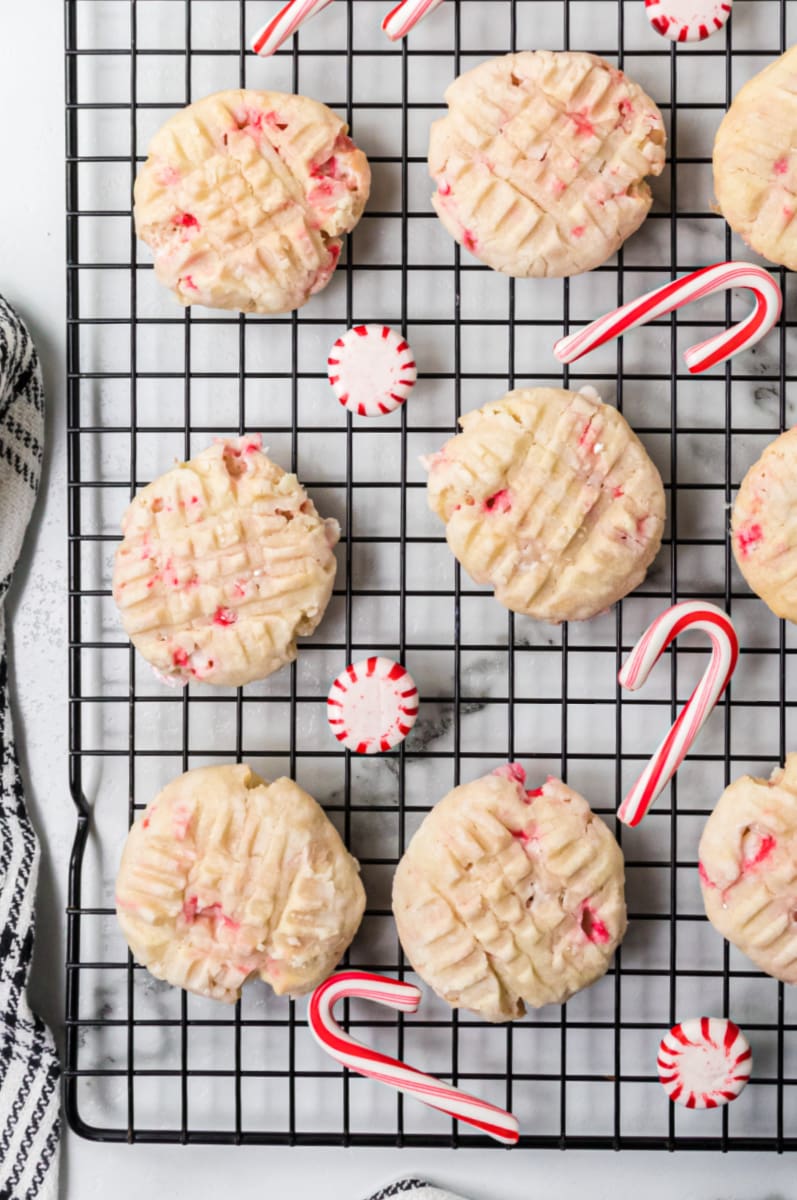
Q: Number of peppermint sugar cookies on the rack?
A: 9